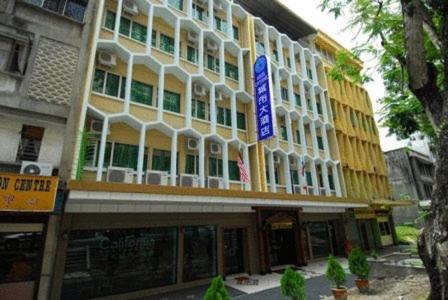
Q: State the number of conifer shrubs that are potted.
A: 4